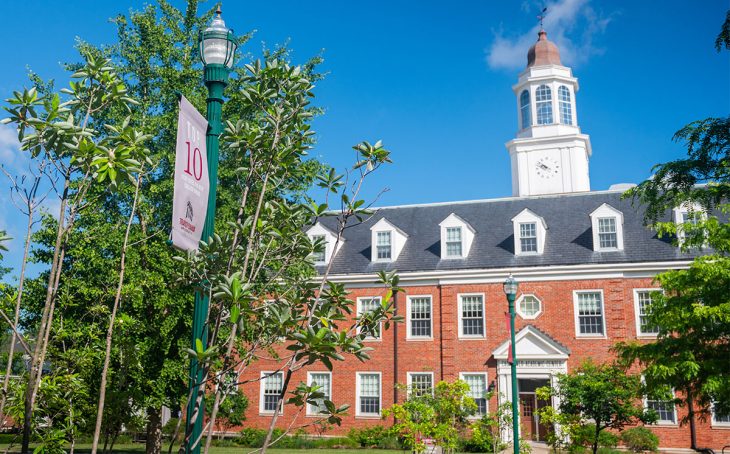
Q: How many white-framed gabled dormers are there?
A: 6